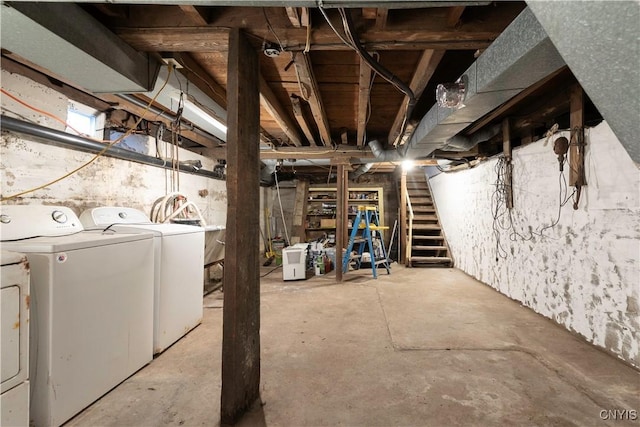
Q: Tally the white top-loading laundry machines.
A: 2